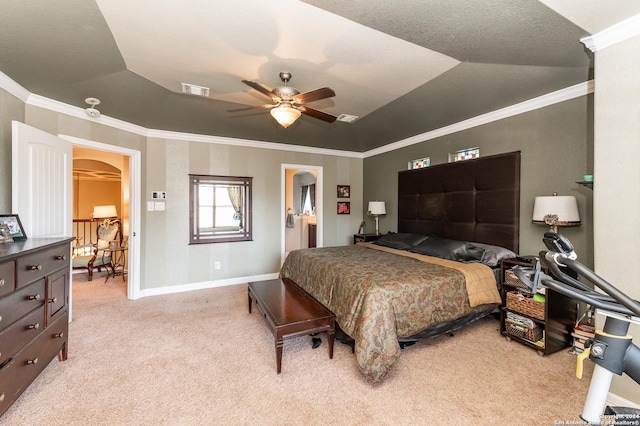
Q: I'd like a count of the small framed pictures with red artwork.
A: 2